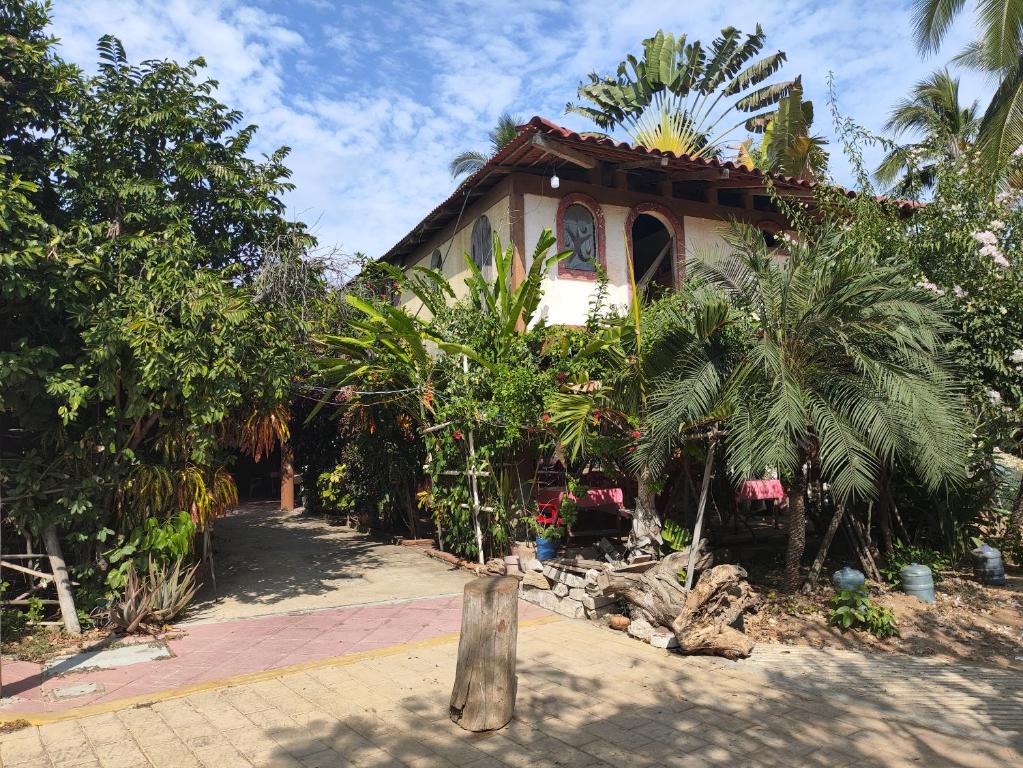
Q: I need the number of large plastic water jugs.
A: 3